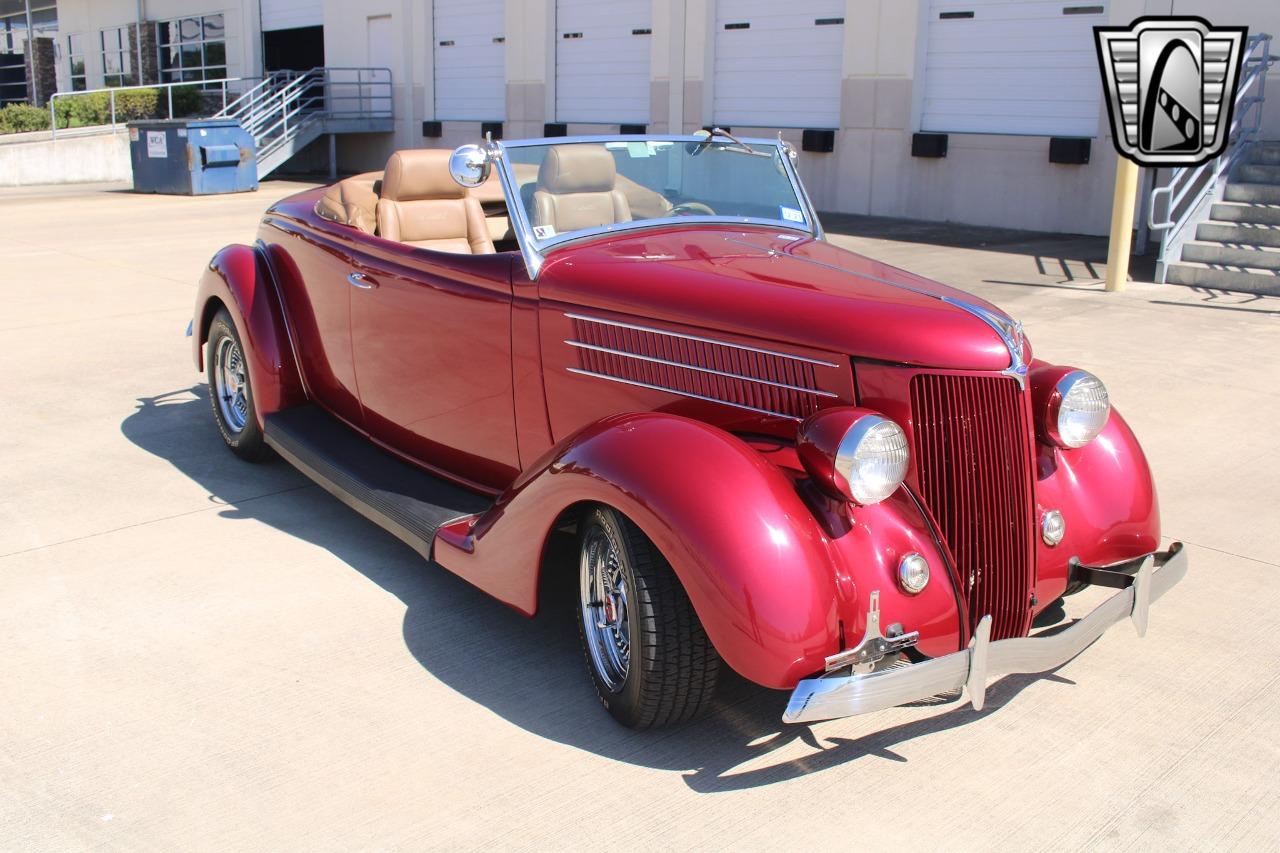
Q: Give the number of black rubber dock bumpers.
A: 8